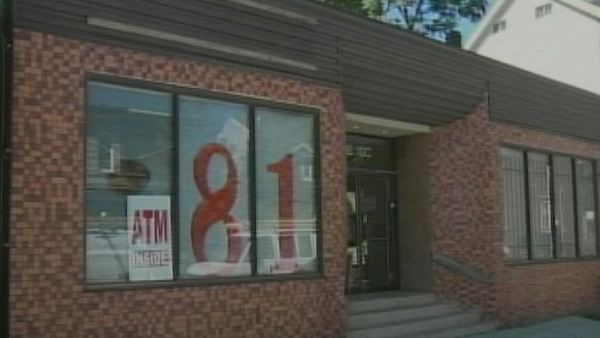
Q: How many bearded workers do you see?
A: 0